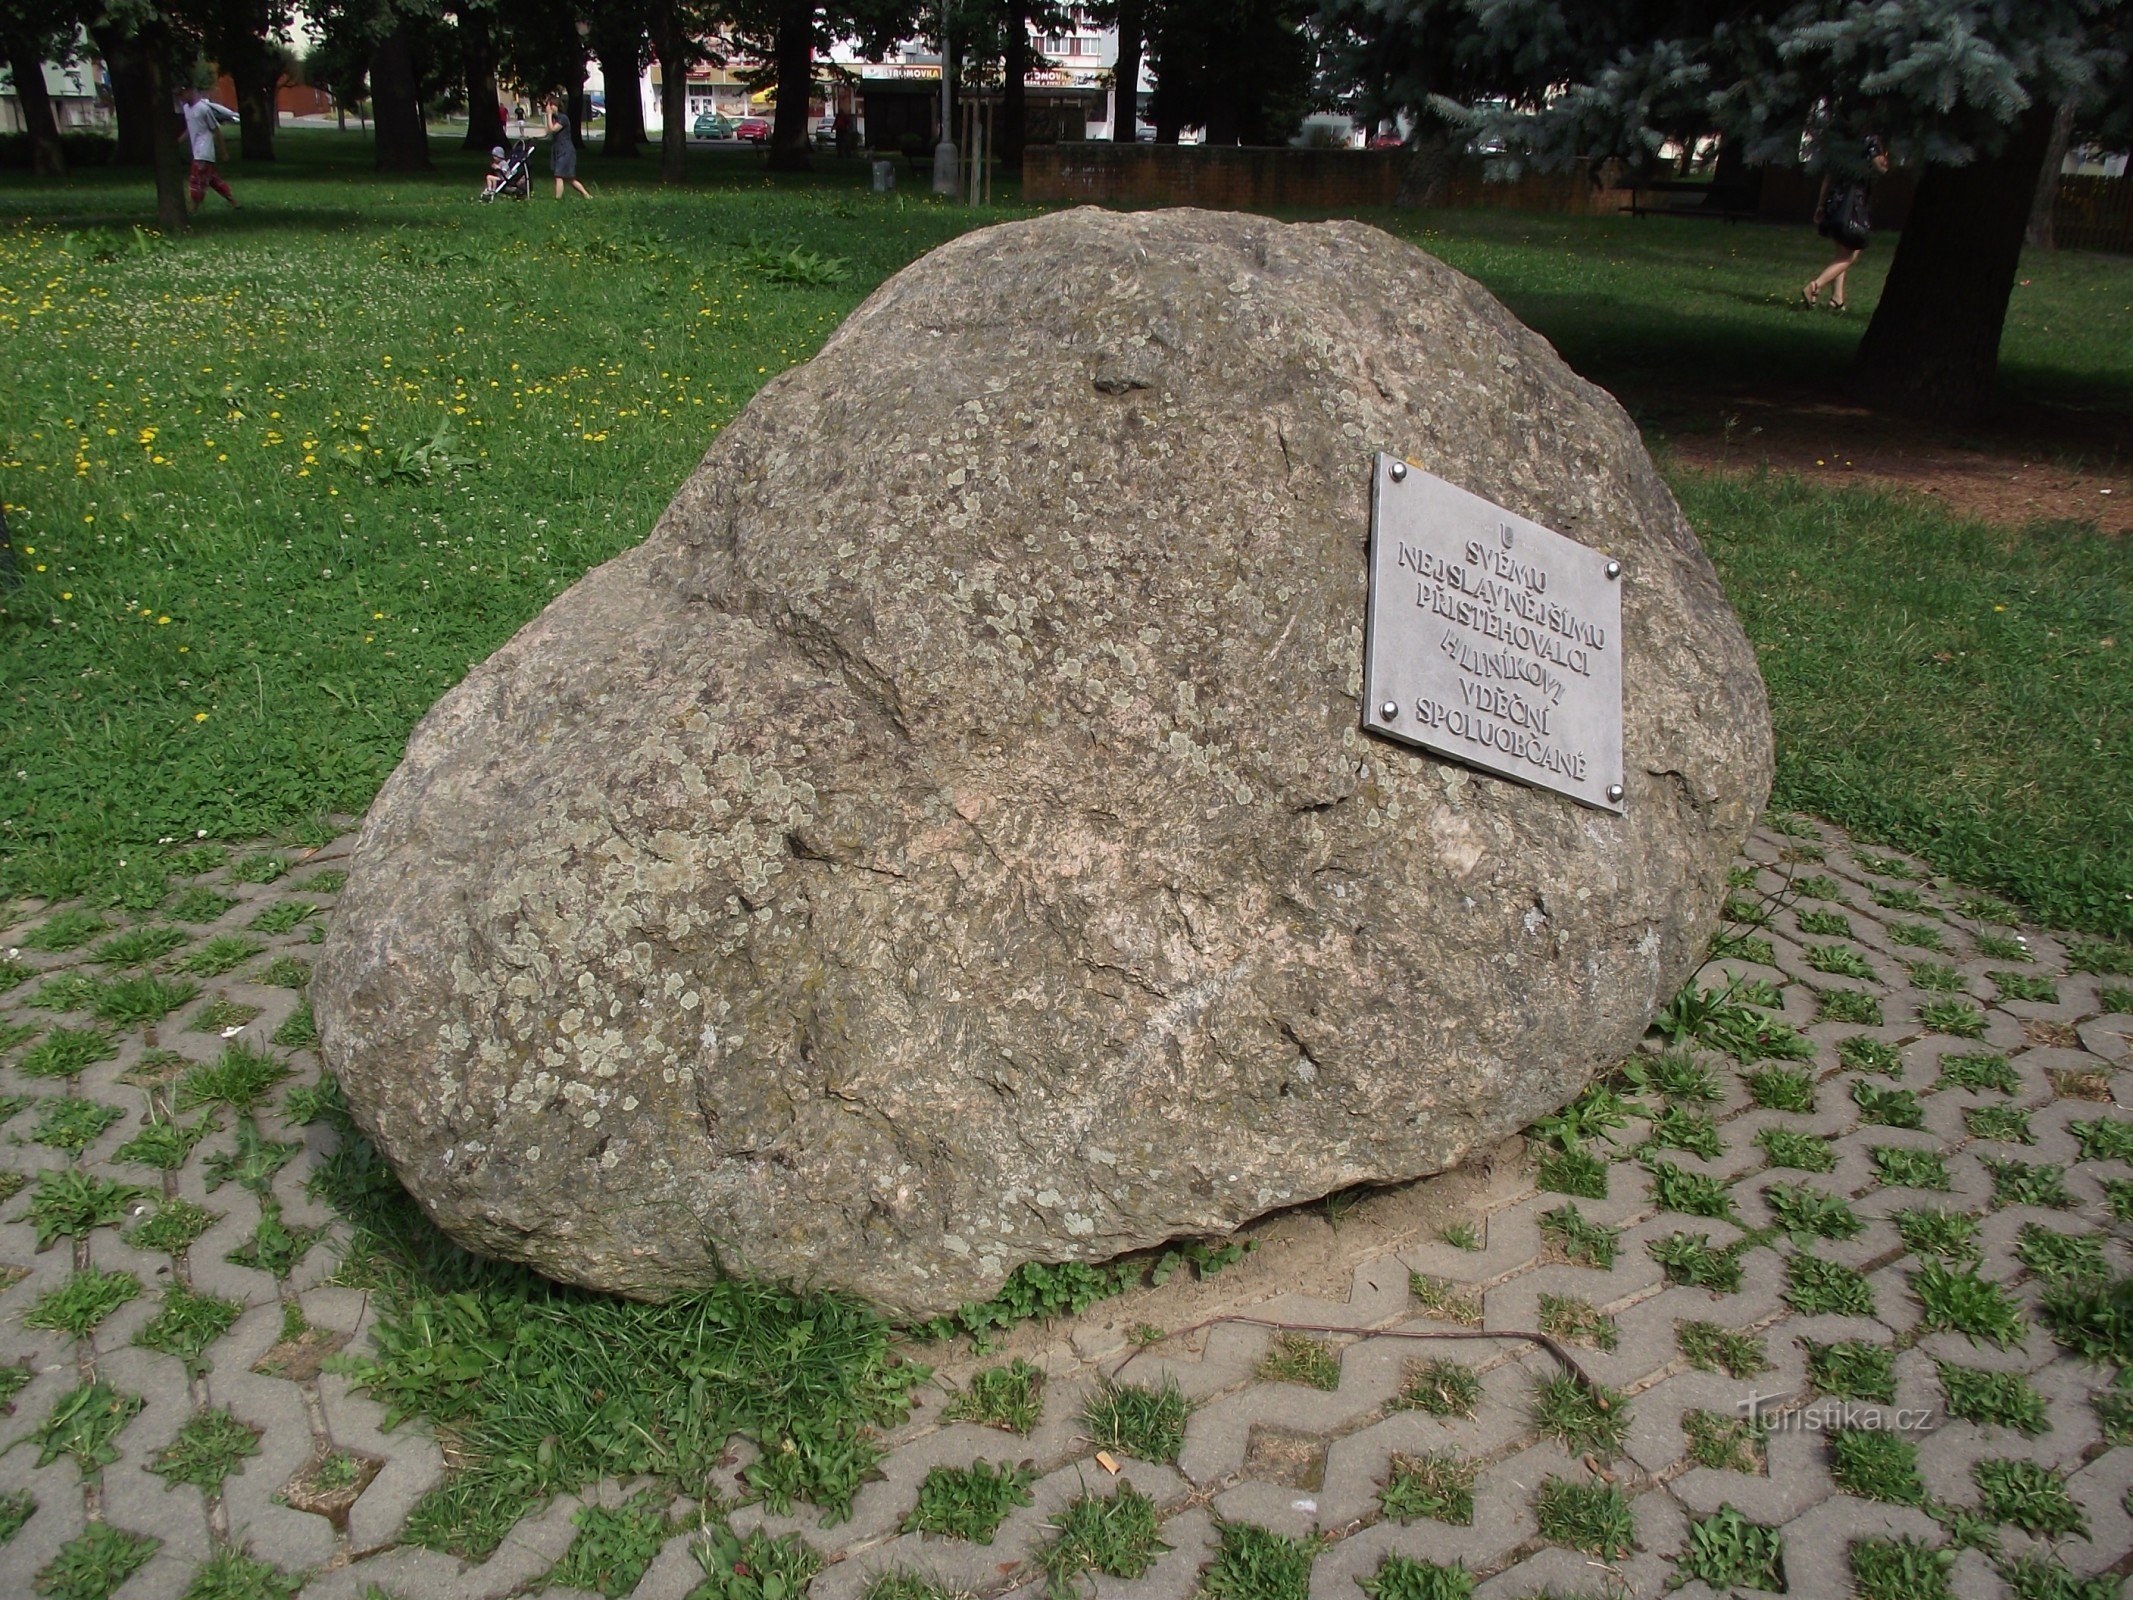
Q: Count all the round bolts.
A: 4